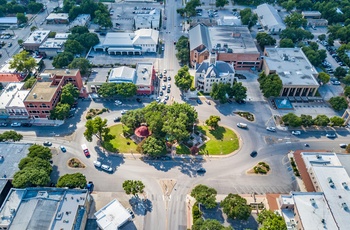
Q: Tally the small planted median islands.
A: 4